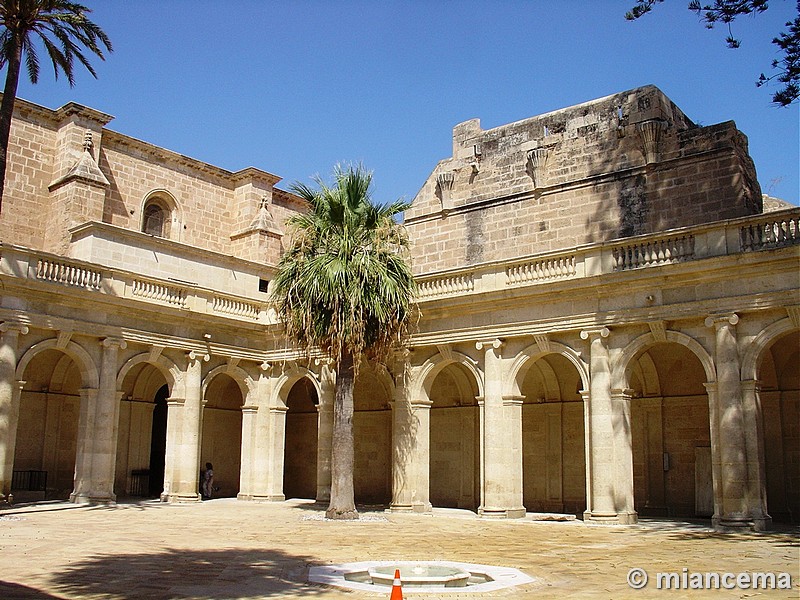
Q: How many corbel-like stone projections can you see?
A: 3